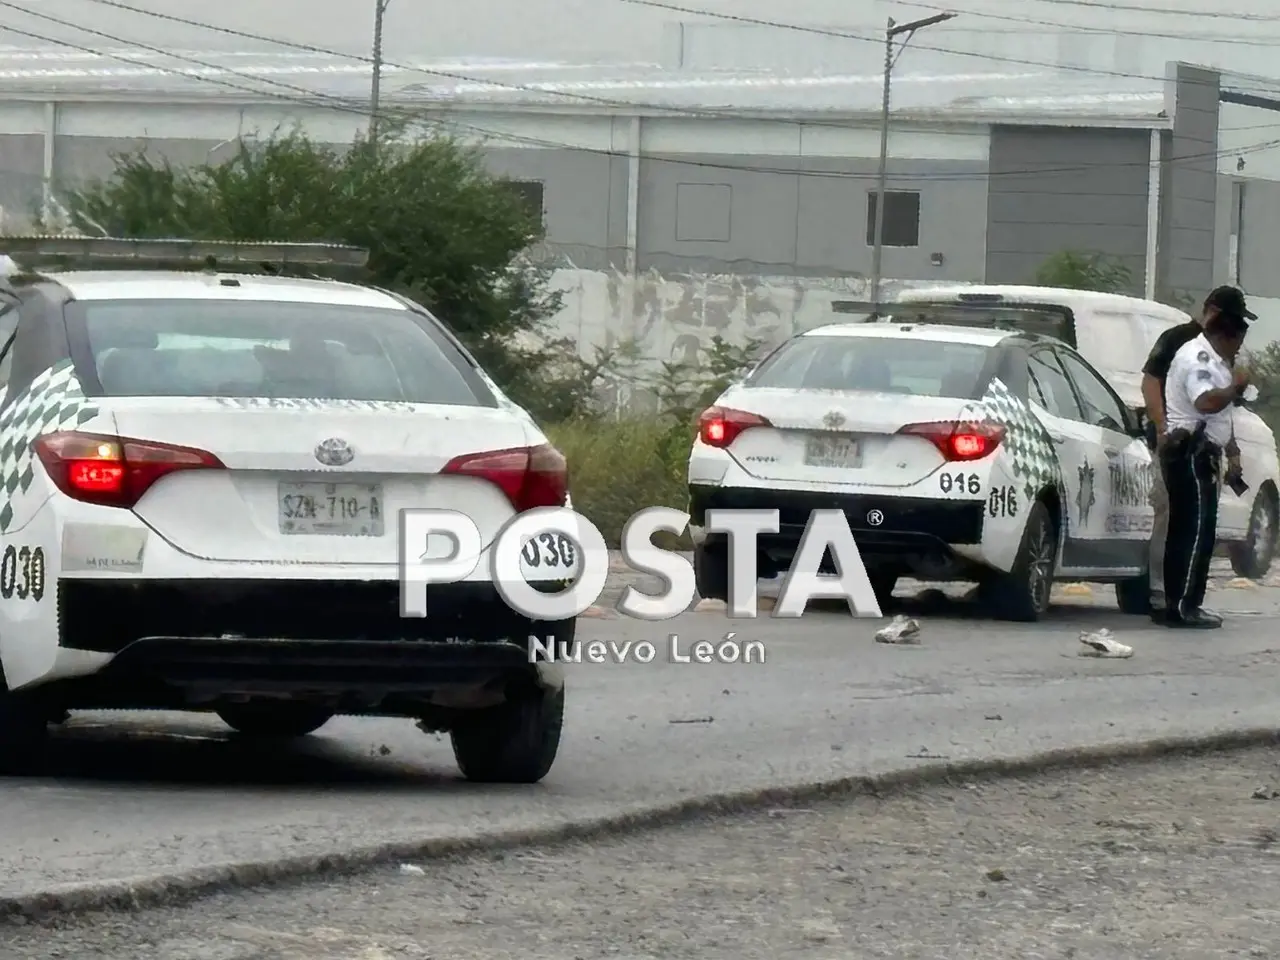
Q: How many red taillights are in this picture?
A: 4